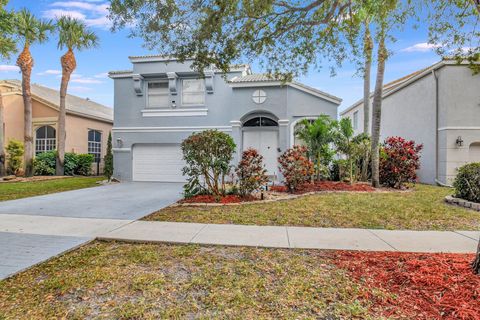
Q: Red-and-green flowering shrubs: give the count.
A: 3